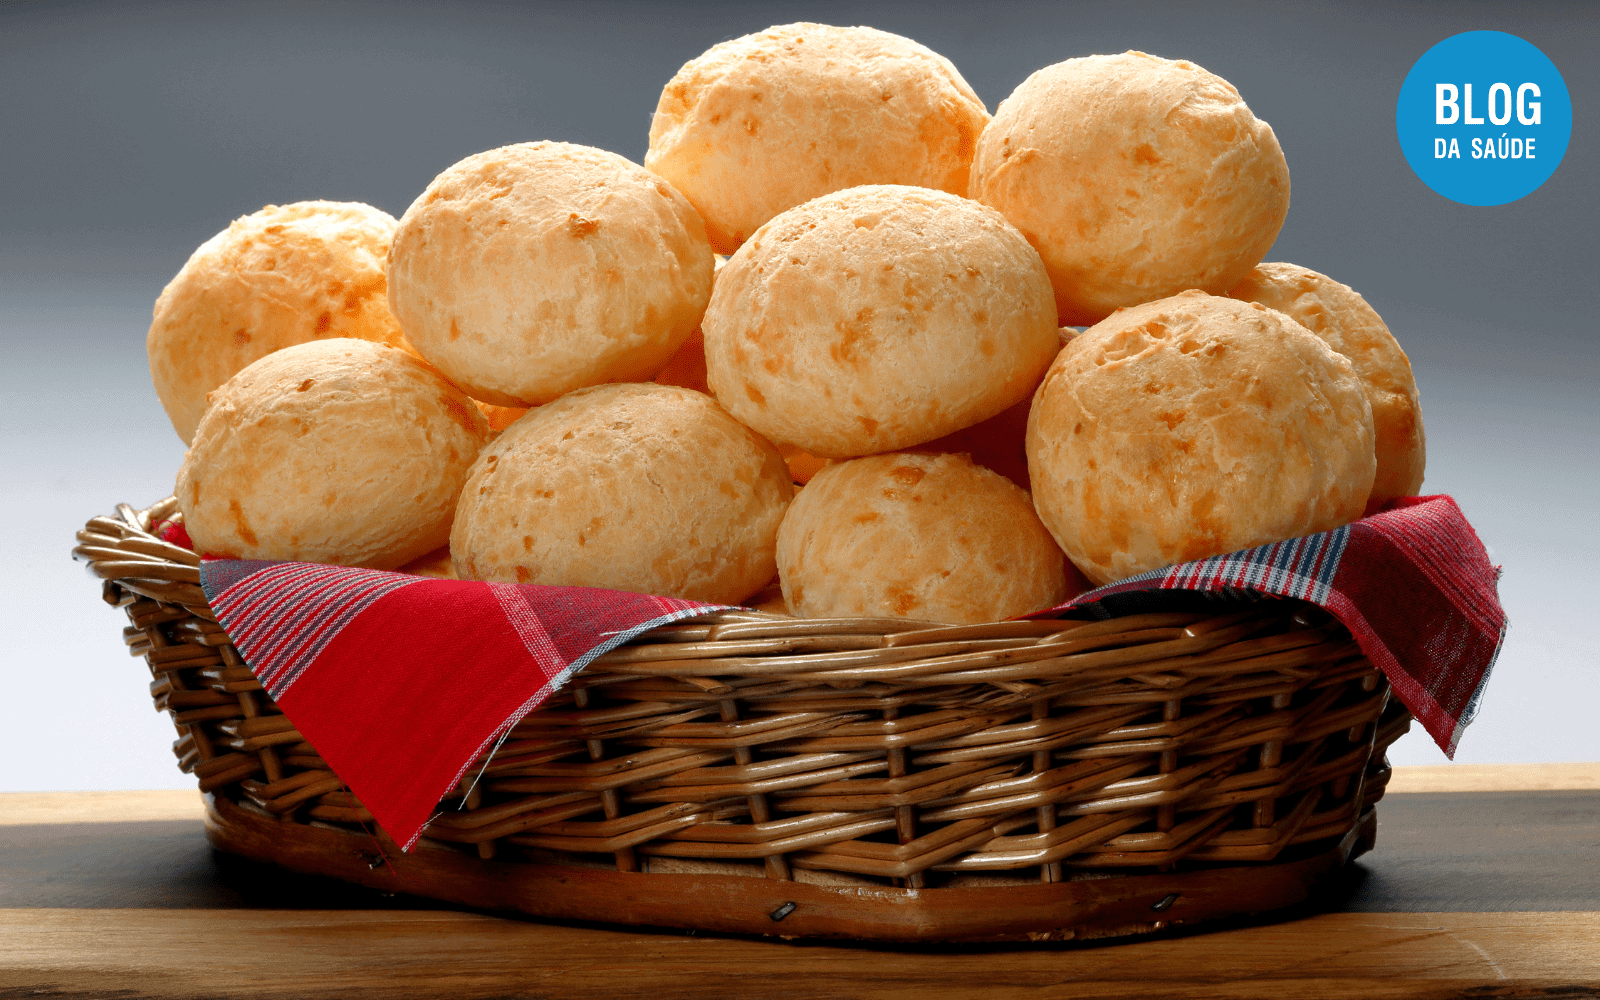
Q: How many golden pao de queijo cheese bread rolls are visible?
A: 10